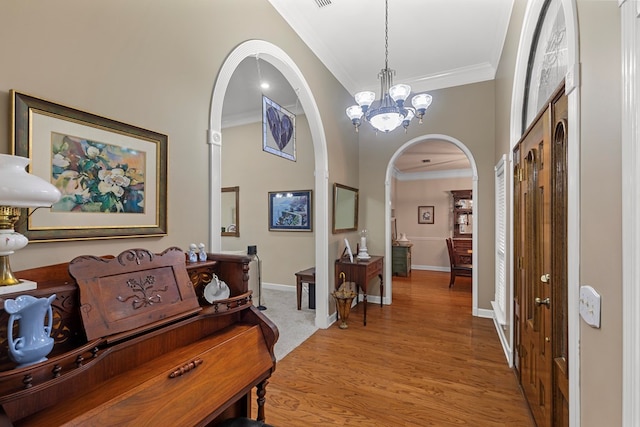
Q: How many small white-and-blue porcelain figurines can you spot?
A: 2